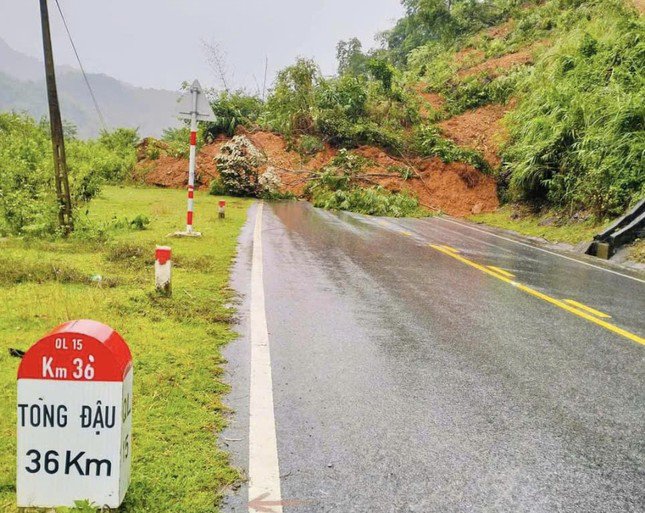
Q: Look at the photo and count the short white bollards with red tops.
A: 2